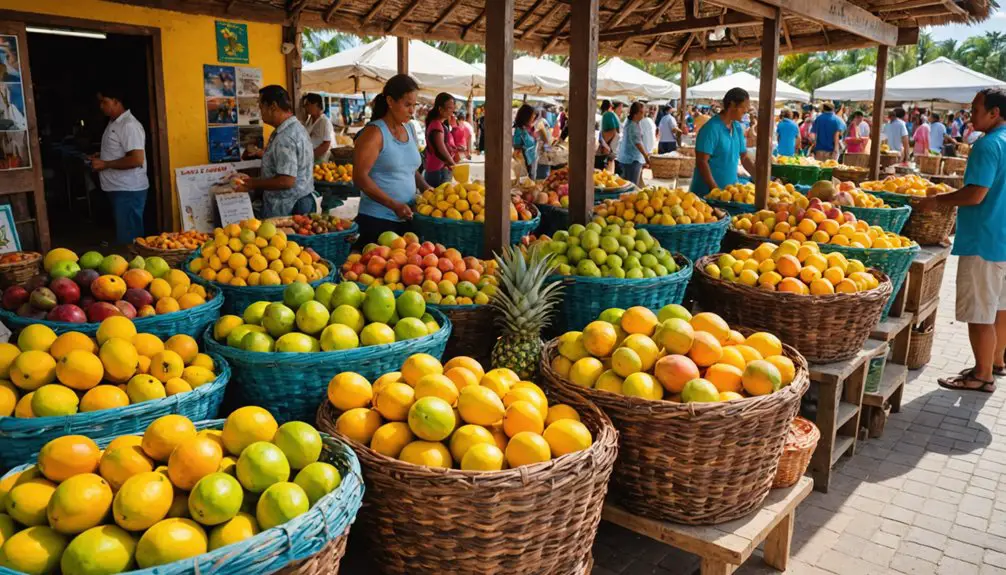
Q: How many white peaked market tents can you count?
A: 6